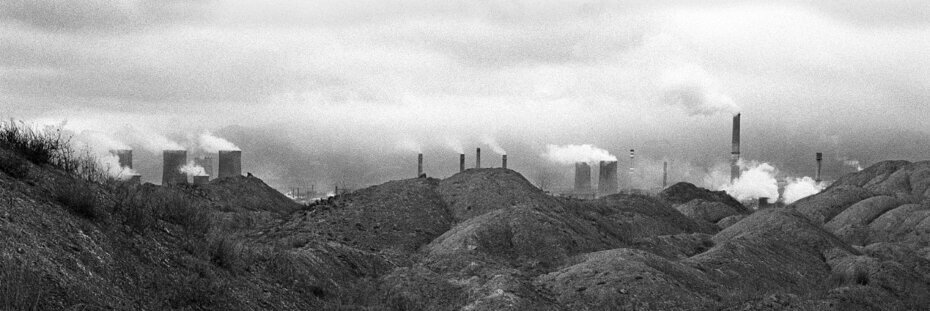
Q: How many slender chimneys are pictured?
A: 8